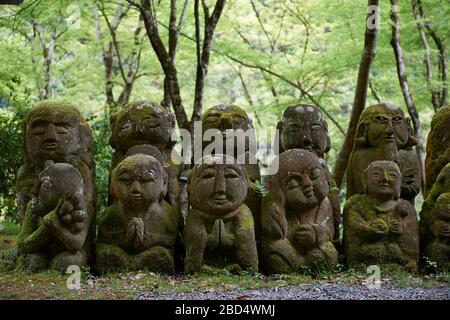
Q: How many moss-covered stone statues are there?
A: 12